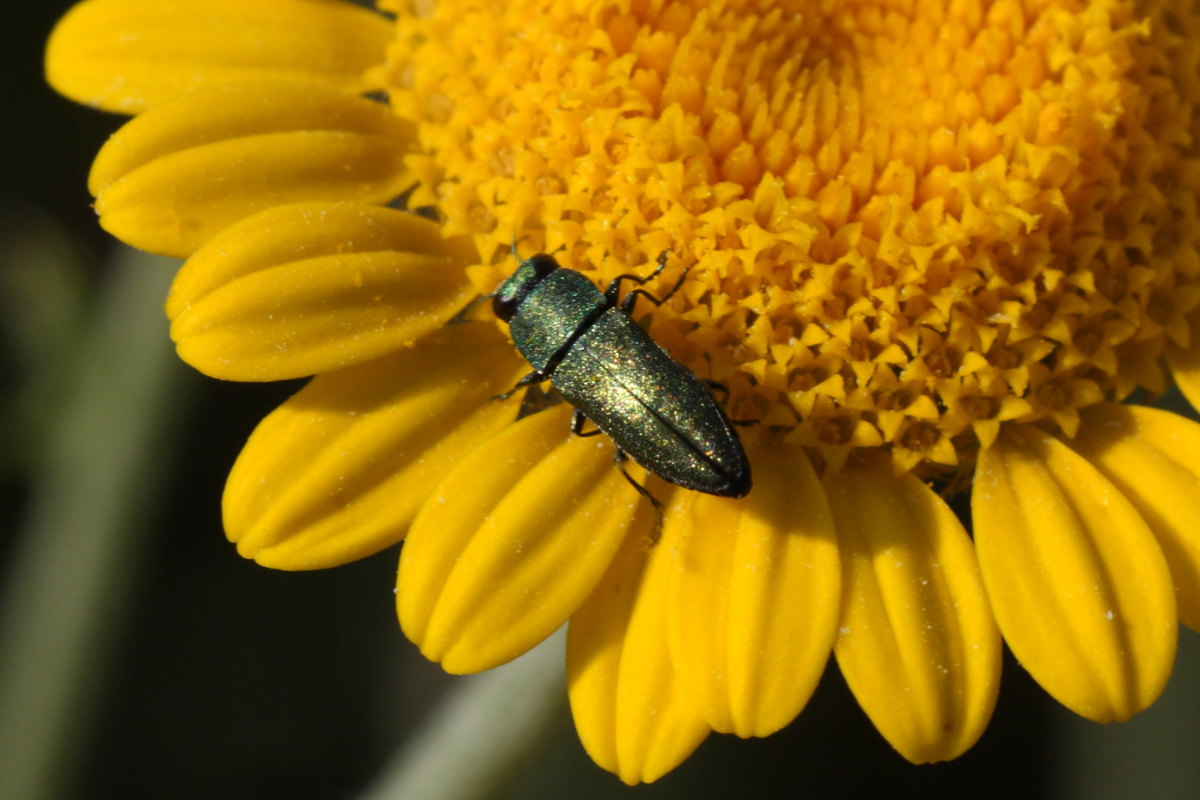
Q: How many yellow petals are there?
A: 11